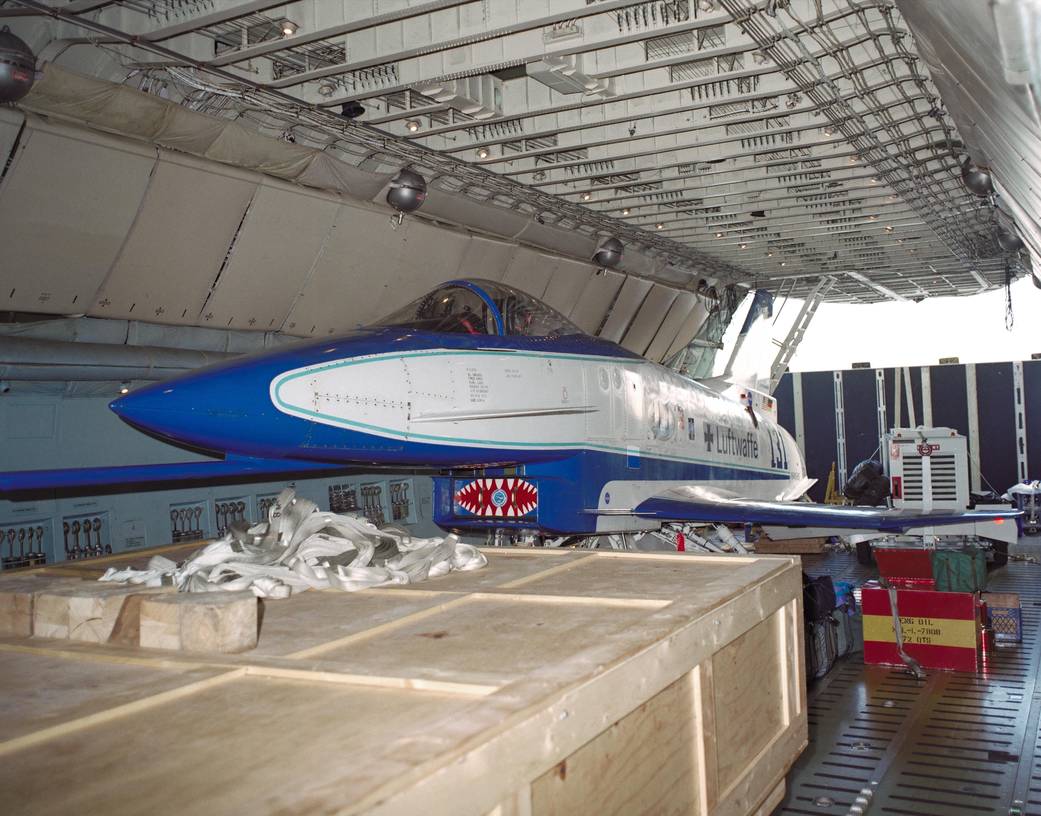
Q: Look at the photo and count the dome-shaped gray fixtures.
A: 5